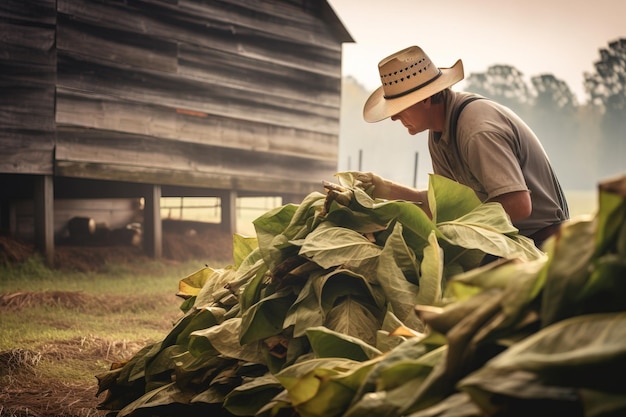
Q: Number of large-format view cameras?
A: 0